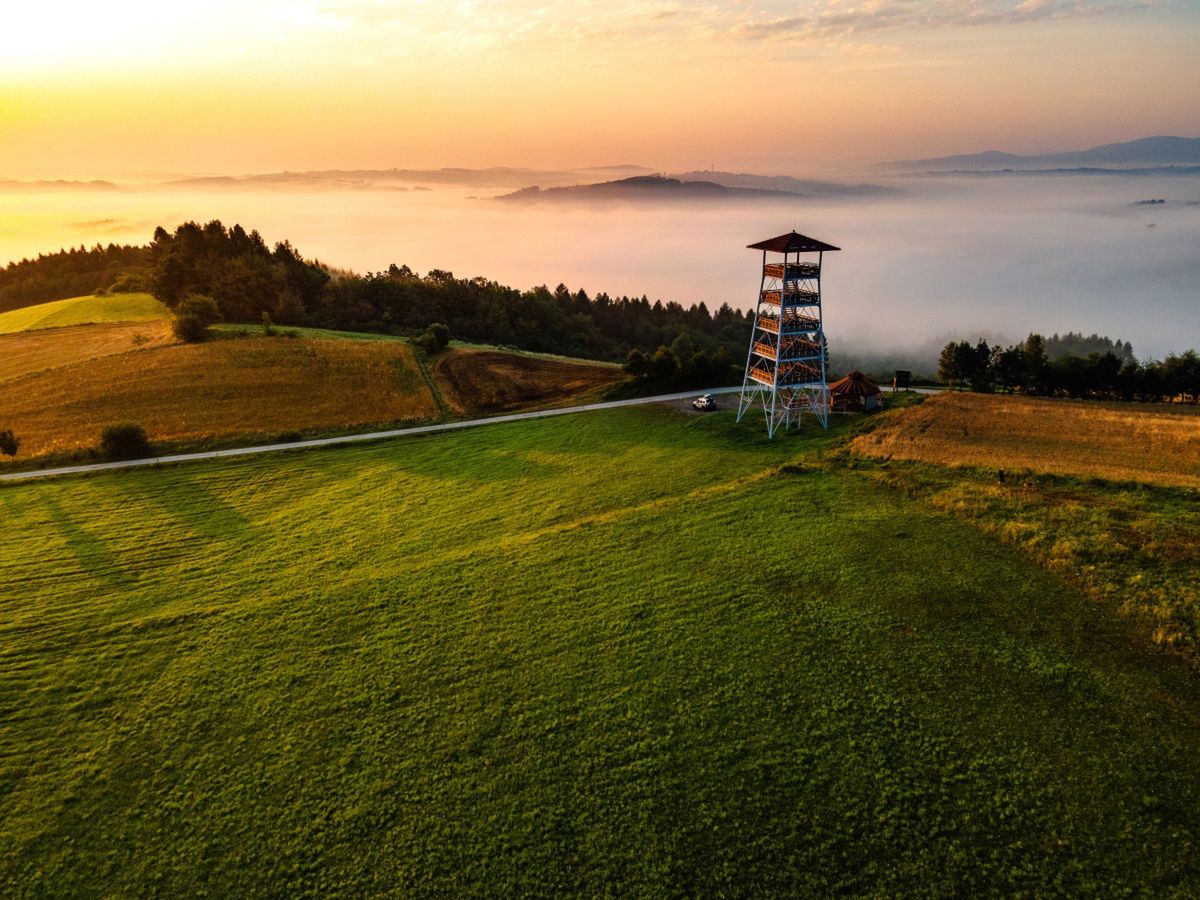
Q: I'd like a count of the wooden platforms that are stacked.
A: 5